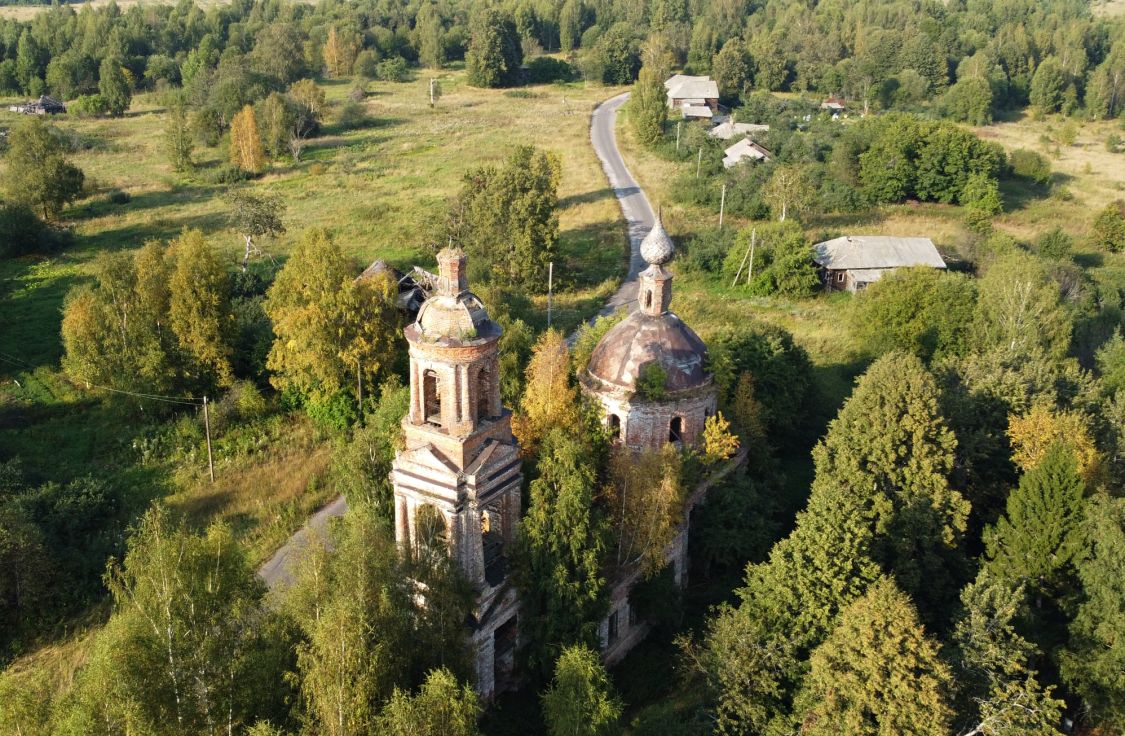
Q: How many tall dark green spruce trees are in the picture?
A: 1